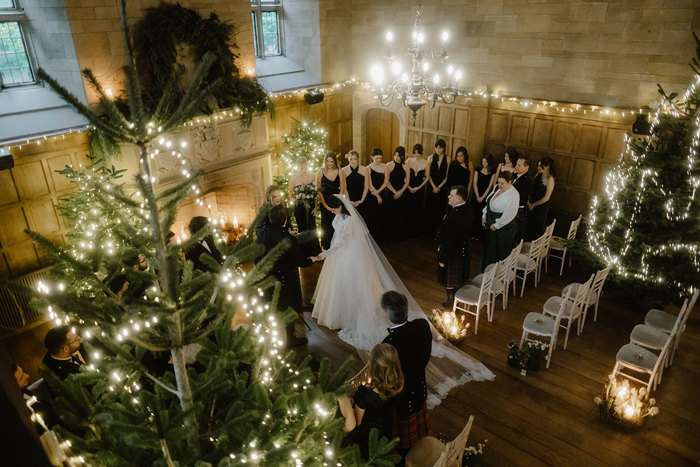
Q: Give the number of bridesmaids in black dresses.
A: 11